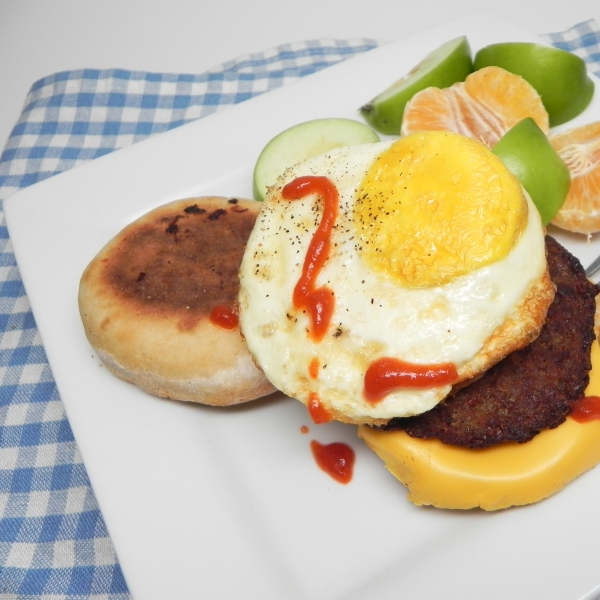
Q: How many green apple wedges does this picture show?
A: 4